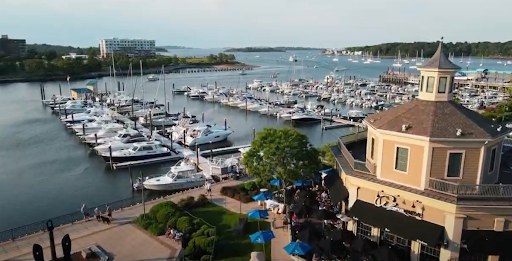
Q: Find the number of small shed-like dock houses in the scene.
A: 2